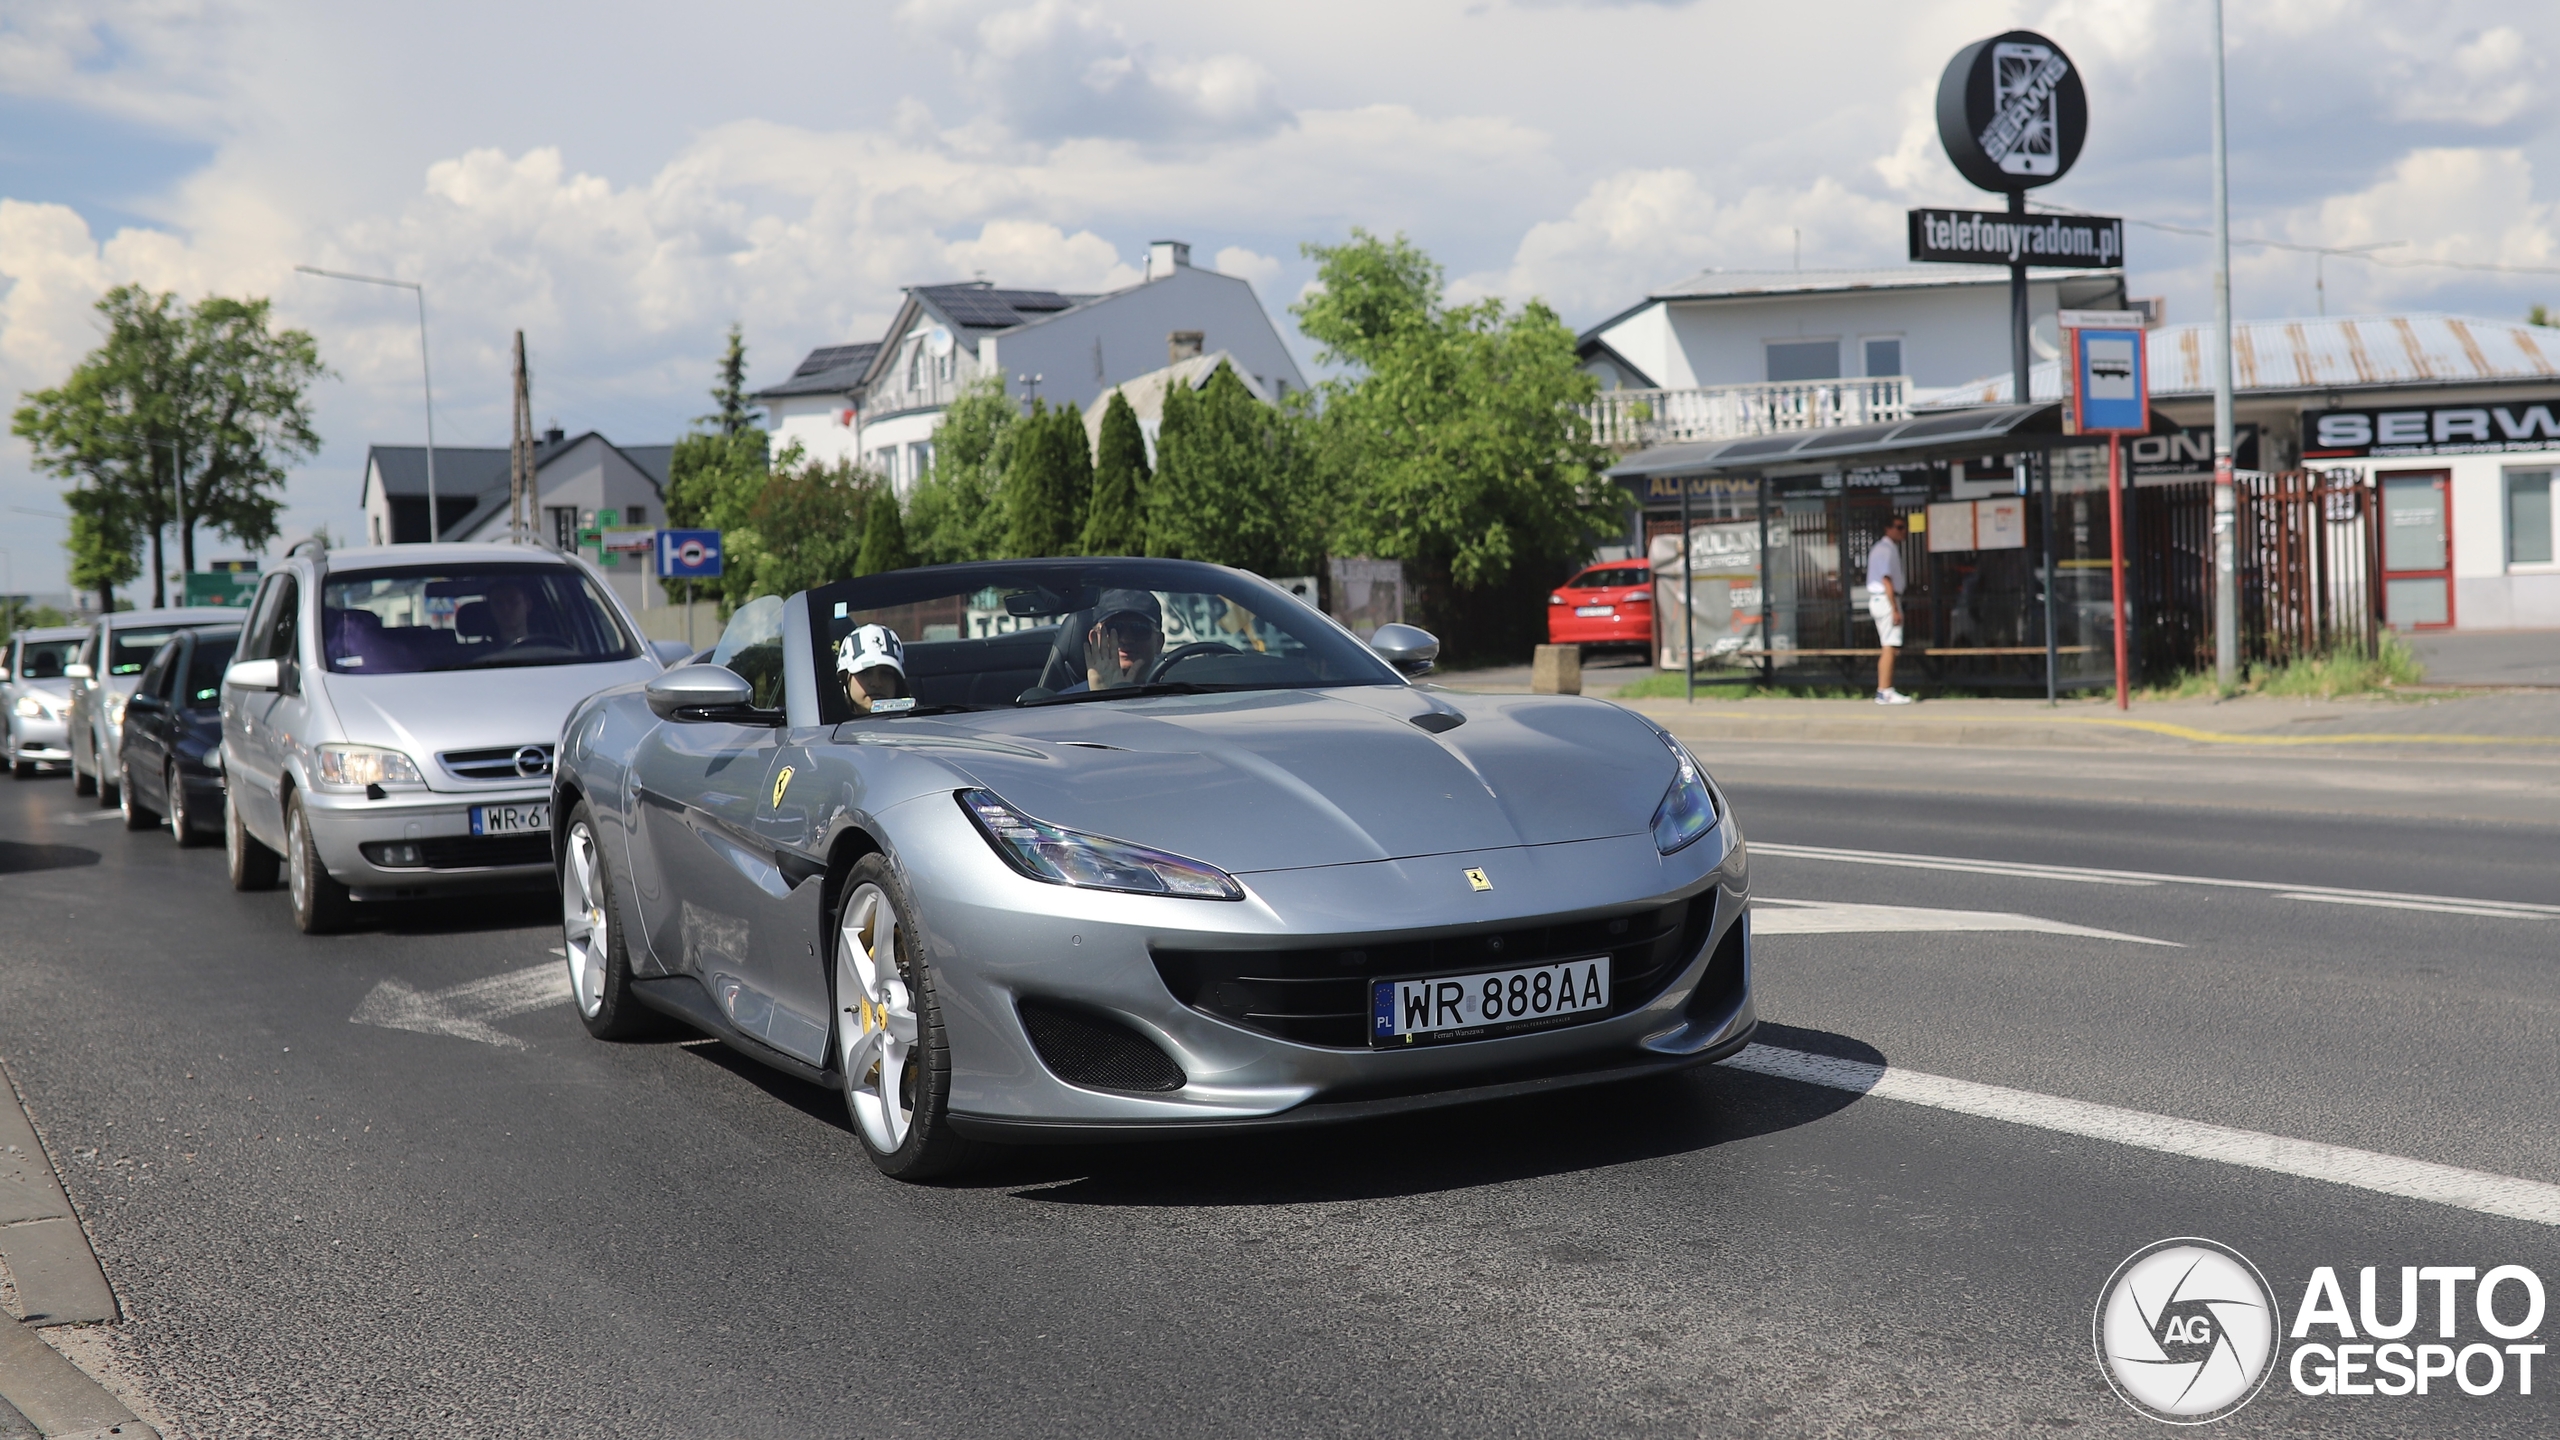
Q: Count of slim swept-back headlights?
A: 2